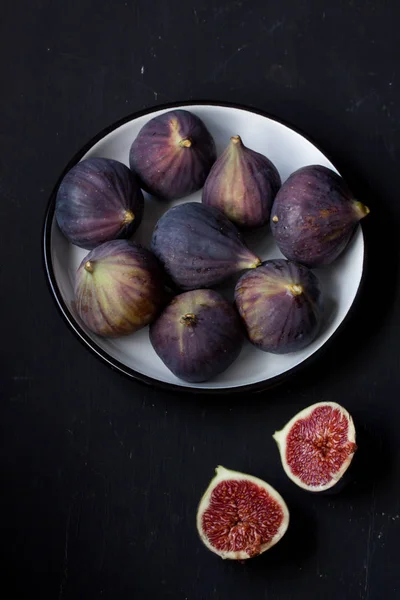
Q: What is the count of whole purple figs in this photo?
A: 8